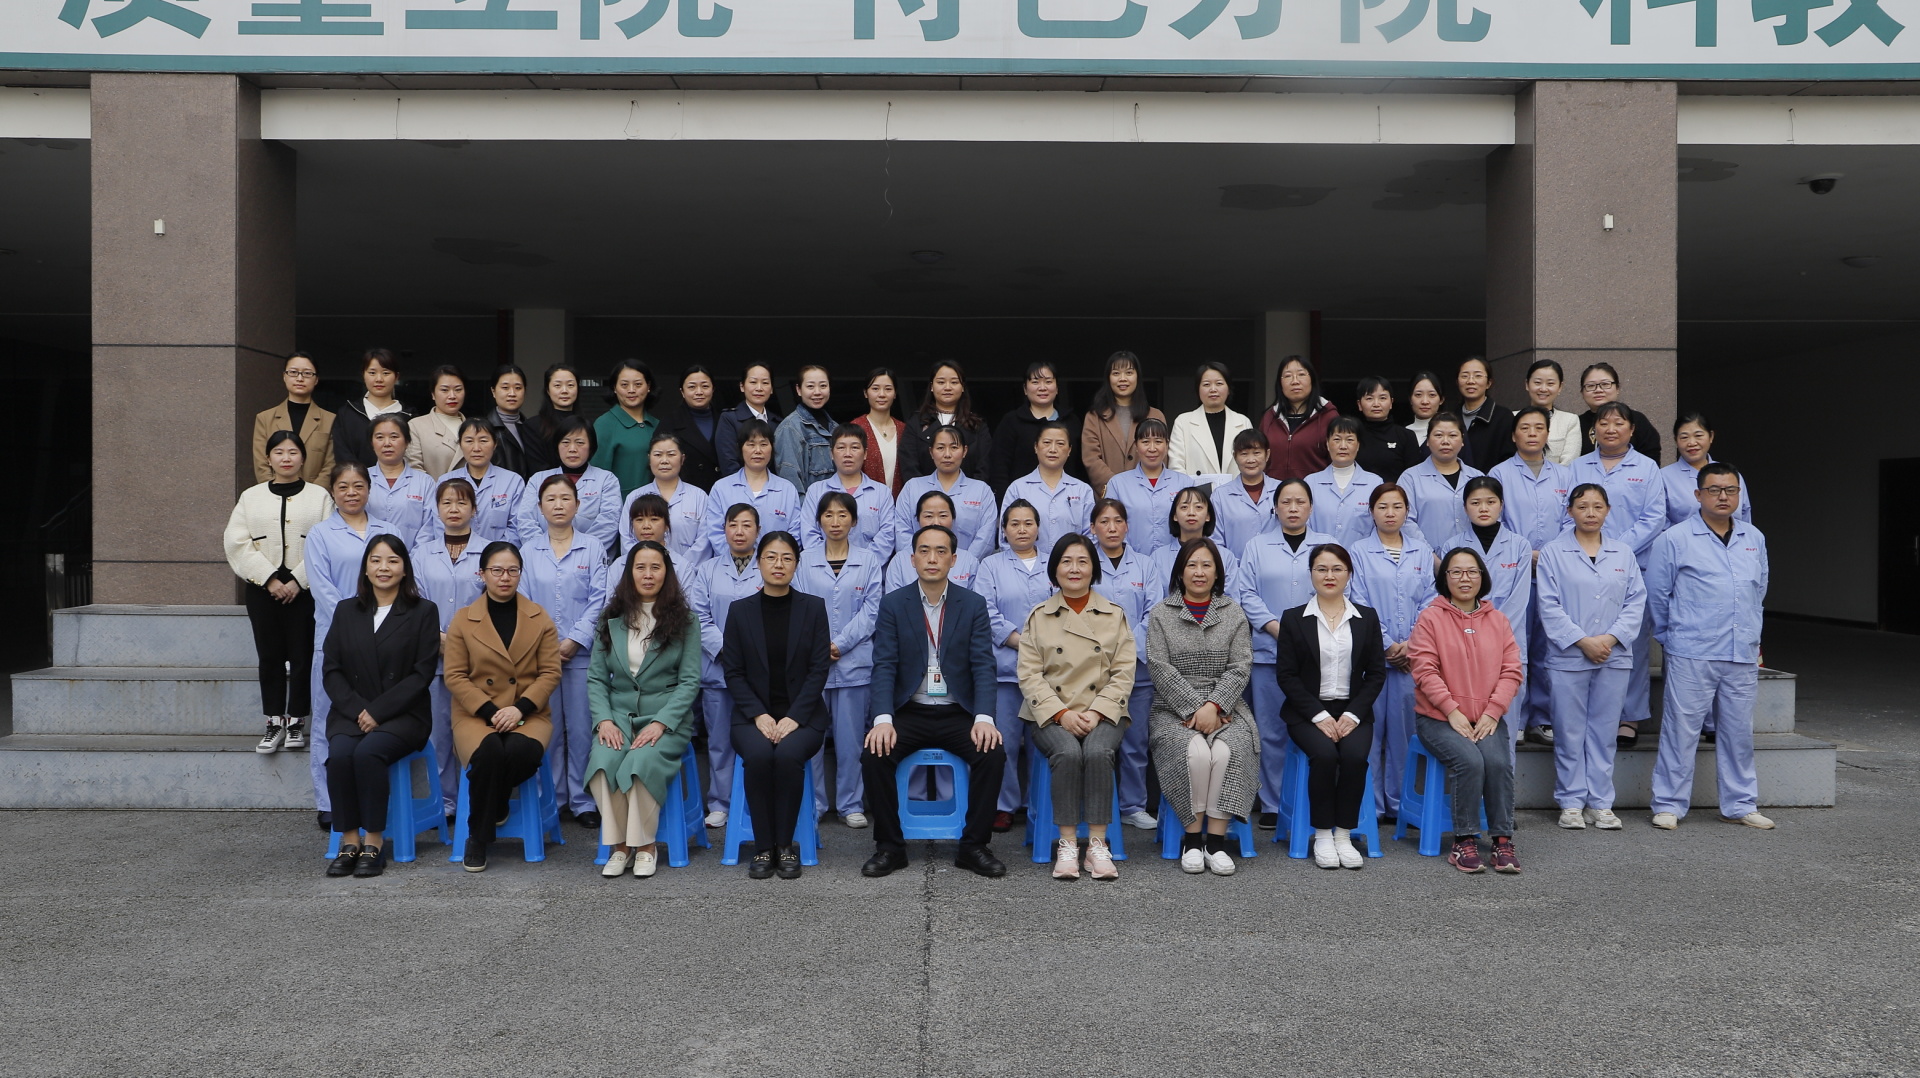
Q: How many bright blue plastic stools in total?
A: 9